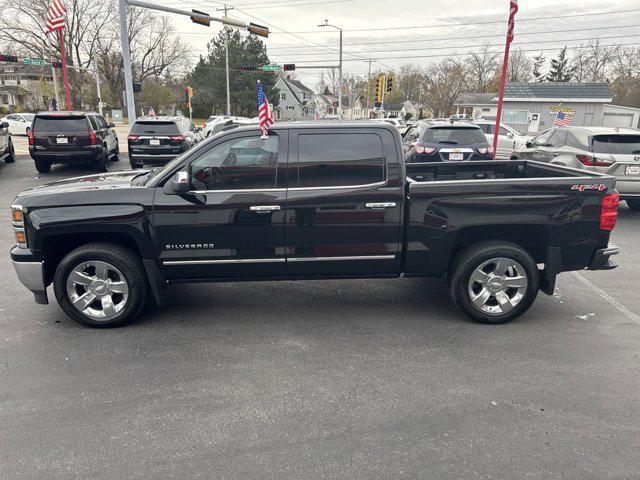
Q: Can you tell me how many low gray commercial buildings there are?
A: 1